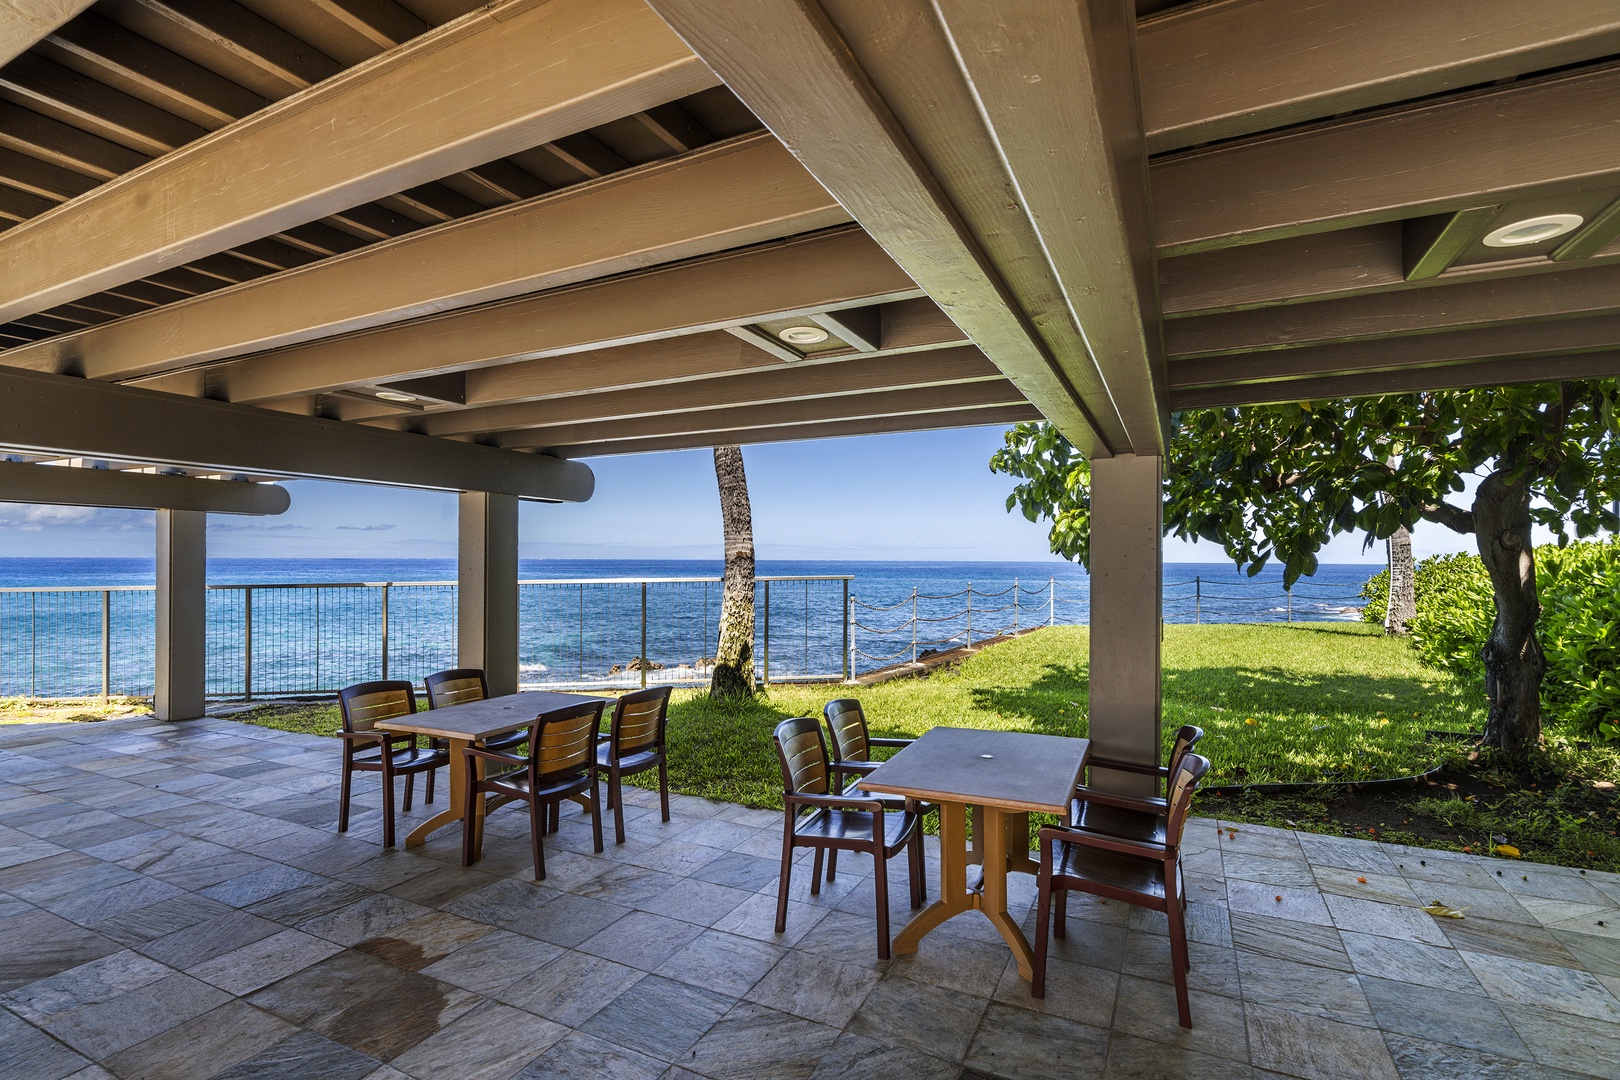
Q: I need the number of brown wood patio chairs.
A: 8